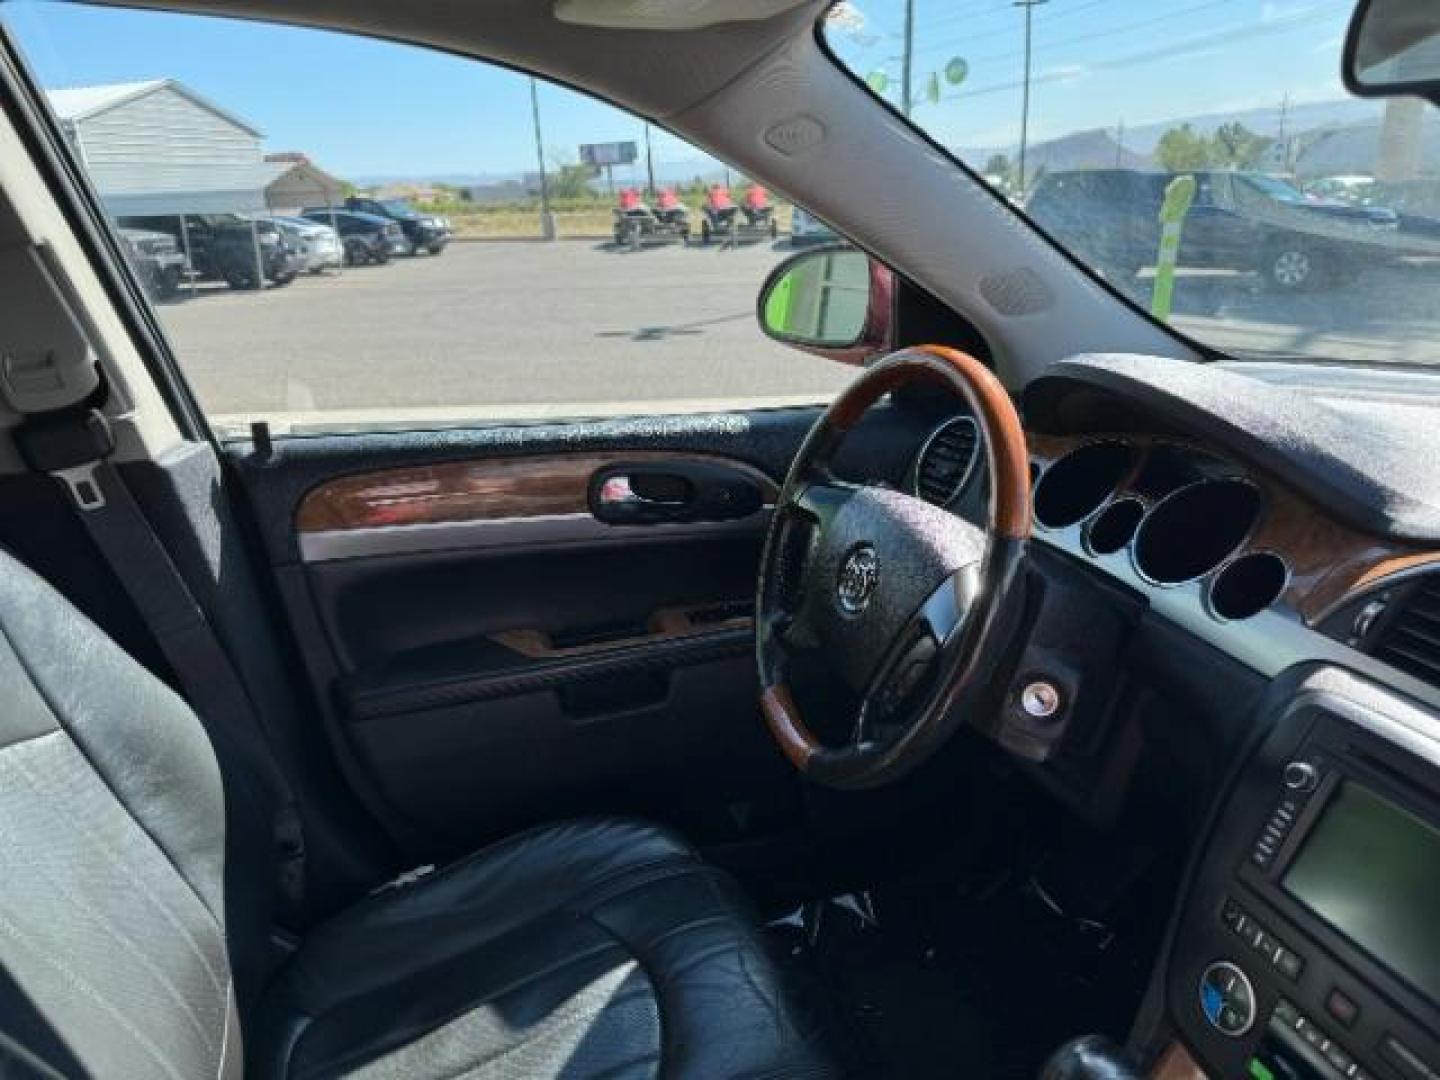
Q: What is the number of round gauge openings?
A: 4